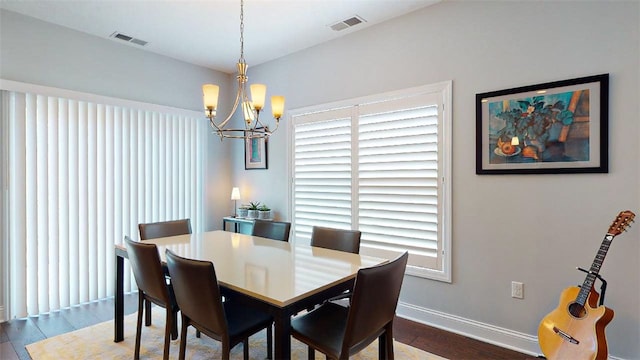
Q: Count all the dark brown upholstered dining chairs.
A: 6